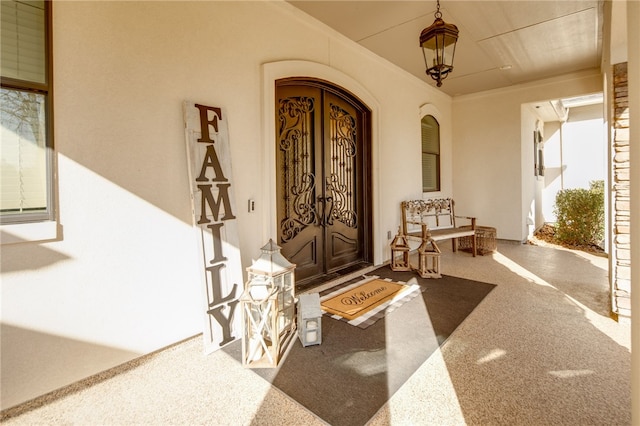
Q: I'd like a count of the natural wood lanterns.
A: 2